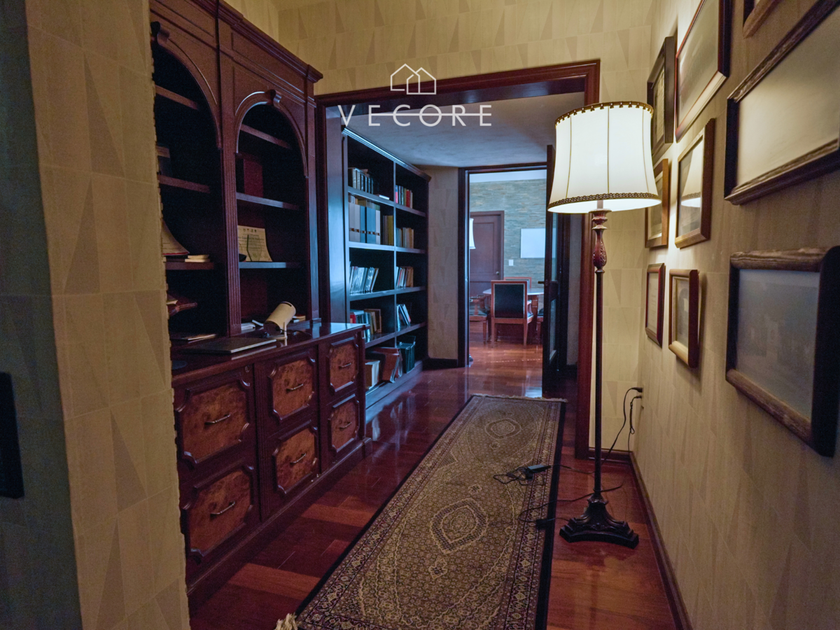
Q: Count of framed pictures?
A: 9